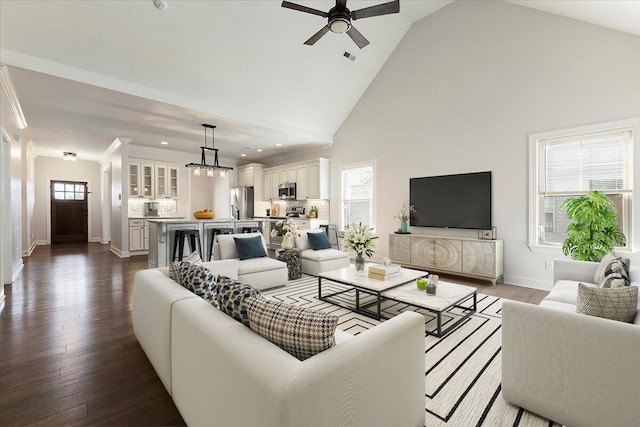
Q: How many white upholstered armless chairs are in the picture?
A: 2